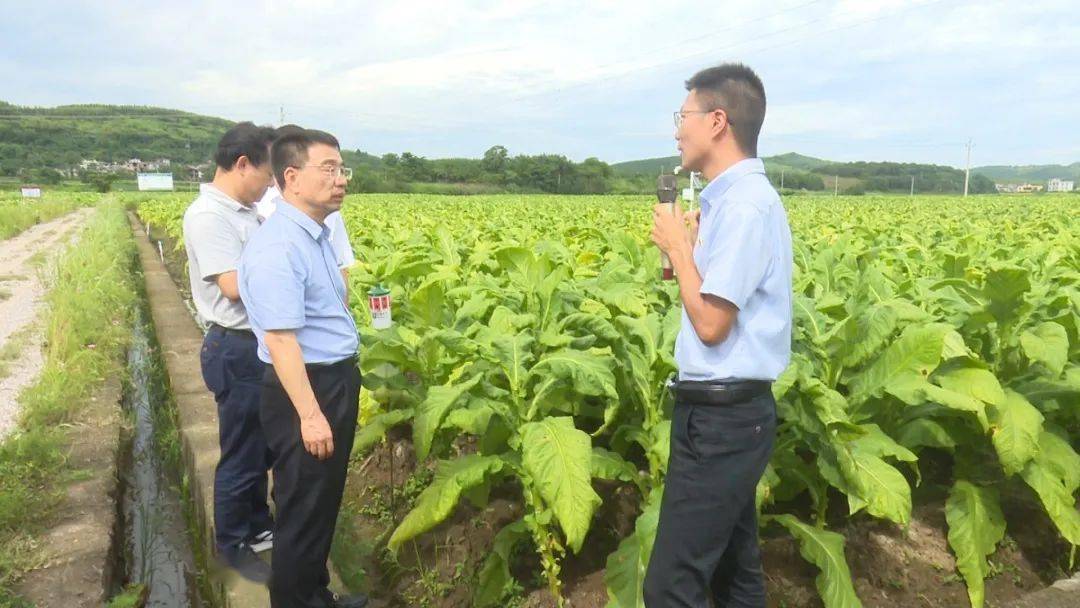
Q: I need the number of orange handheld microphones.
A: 0